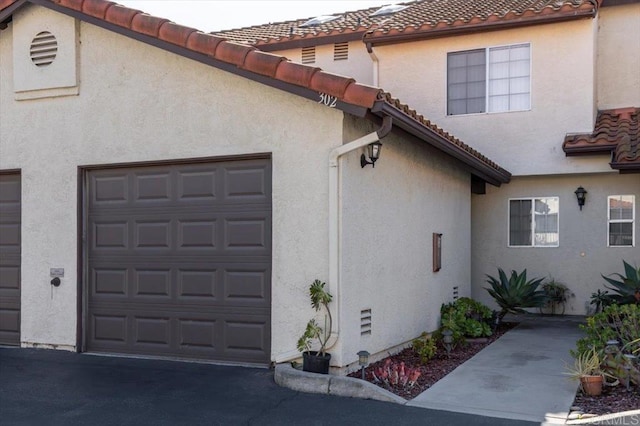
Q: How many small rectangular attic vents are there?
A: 2